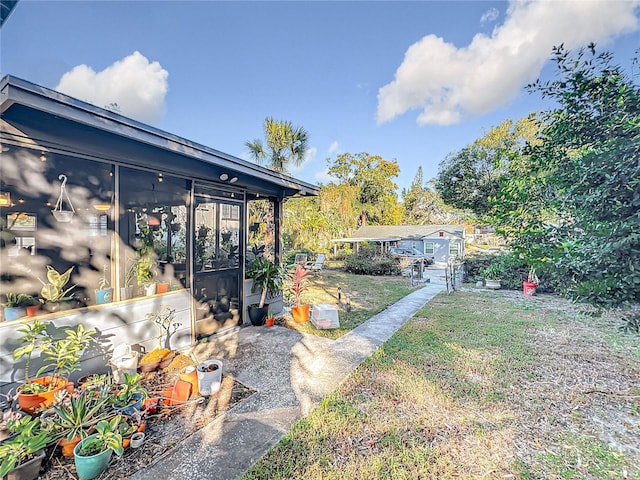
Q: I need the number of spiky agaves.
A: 1